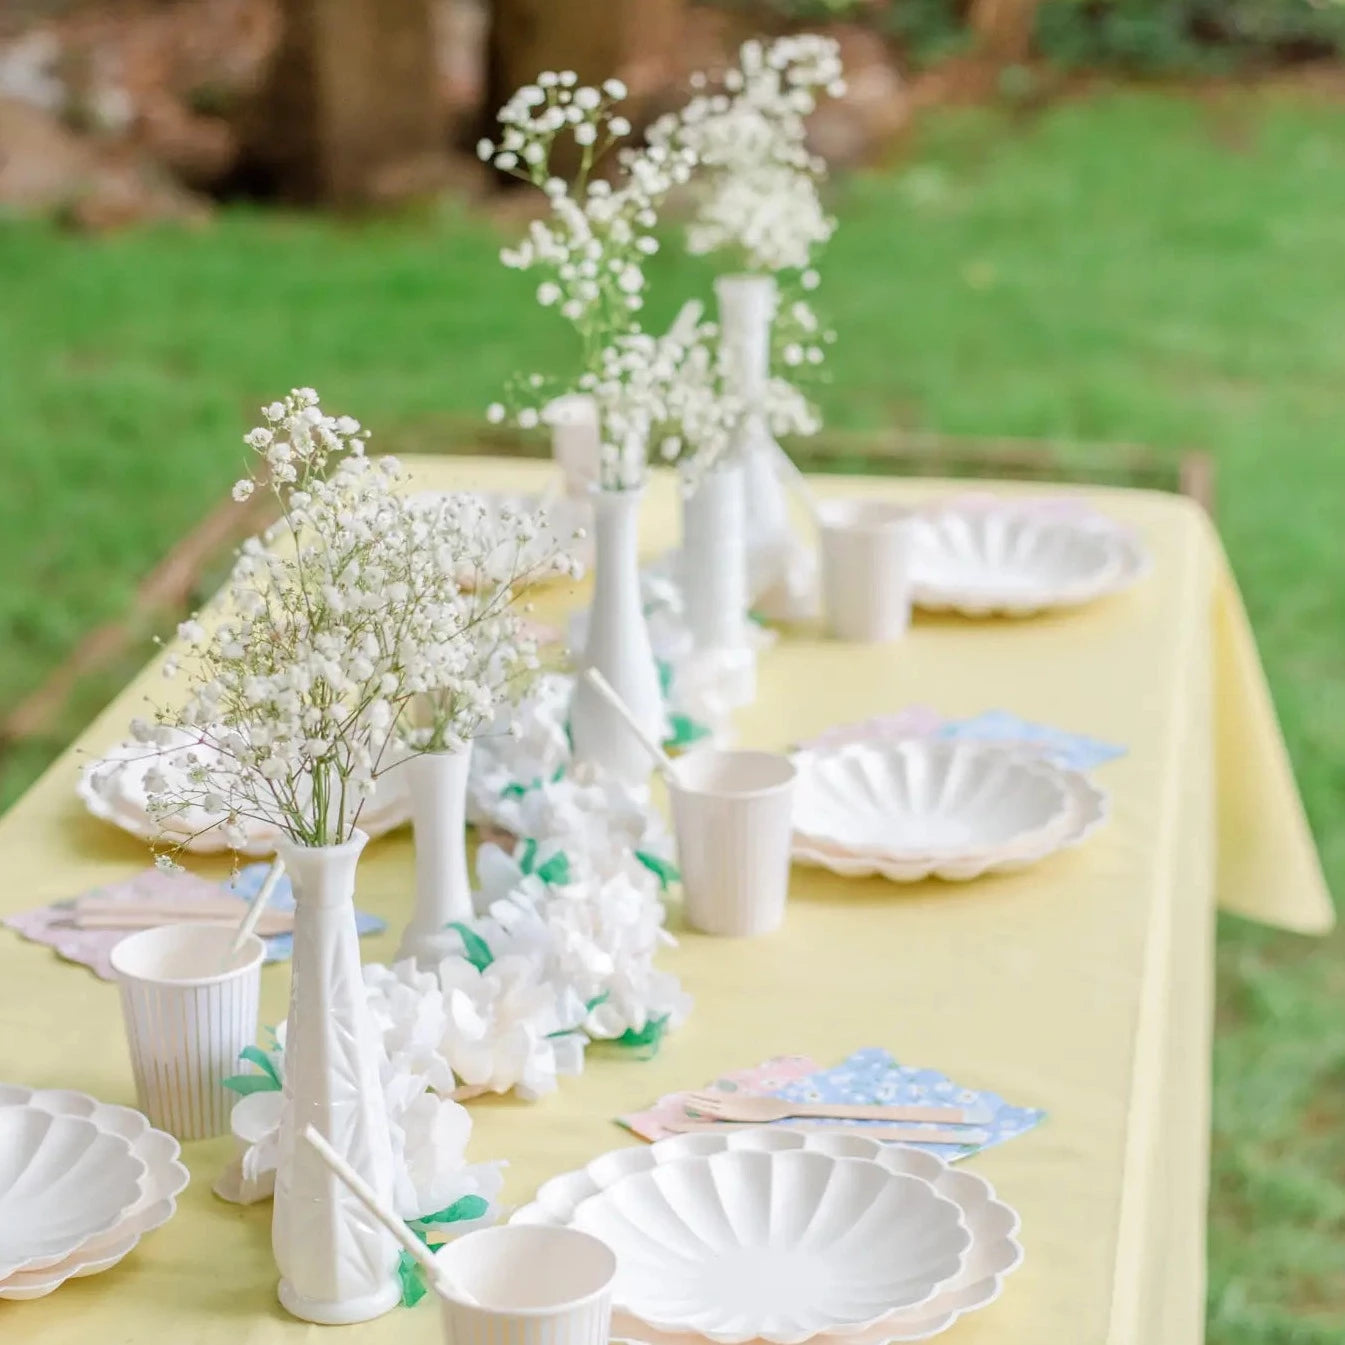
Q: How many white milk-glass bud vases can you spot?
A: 5